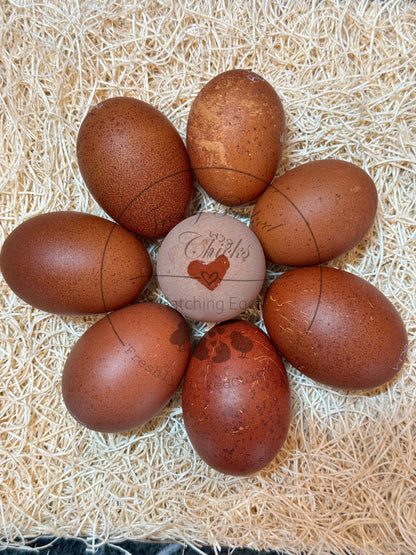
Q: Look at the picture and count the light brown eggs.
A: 1